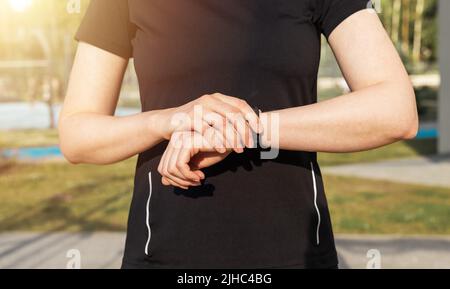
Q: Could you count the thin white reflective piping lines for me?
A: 2